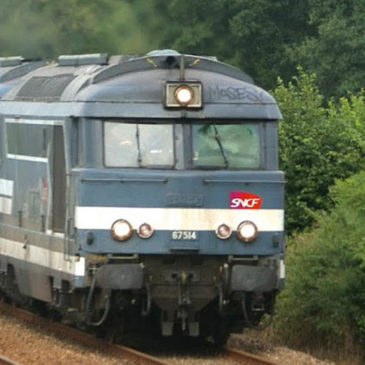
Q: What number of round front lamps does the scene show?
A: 5